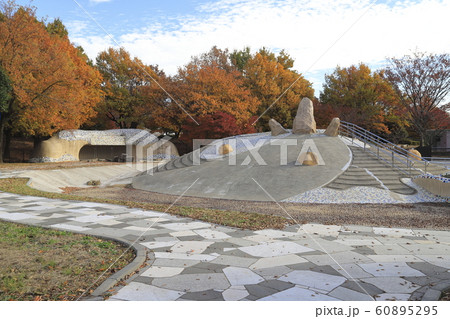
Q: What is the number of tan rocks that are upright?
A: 3